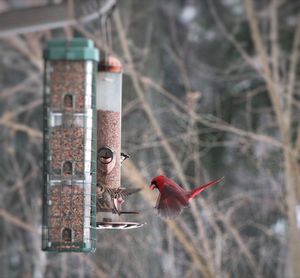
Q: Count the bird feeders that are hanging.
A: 2